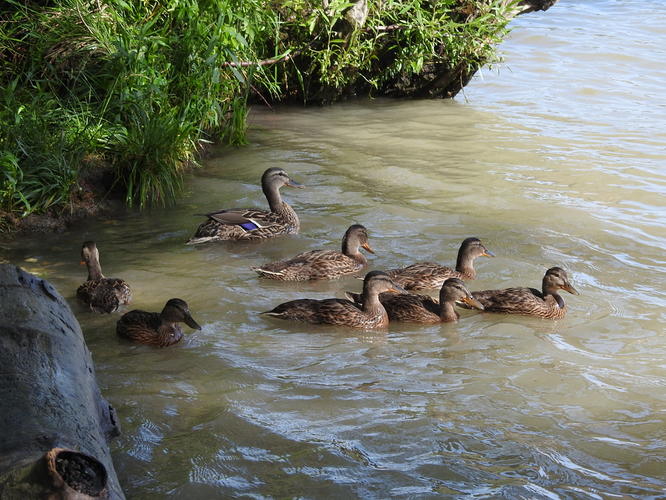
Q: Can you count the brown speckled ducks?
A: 8